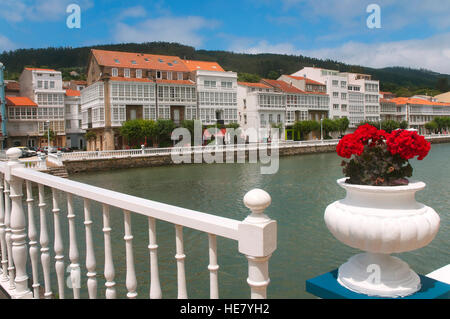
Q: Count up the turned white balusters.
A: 12